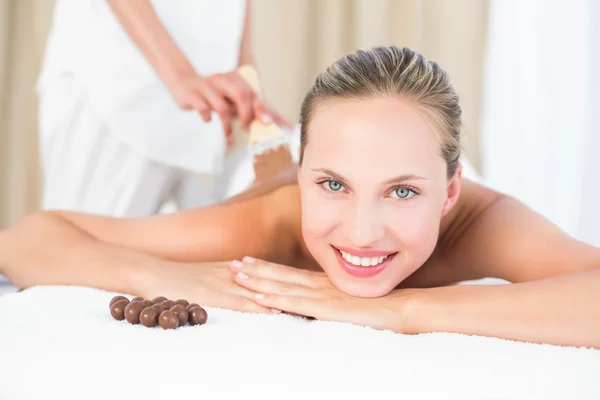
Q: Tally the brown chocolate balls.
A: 14